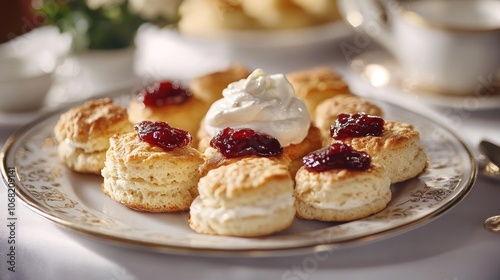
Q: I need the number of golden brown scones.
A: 11